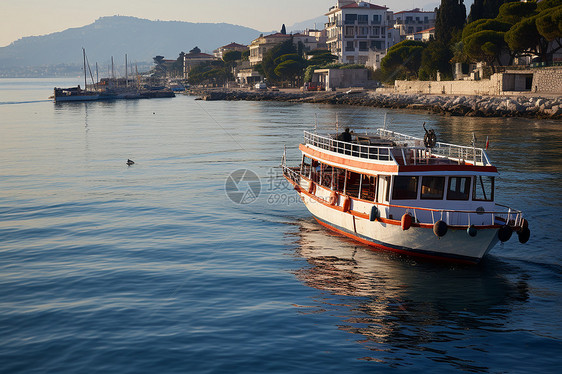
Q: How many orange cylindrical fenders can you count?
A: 4